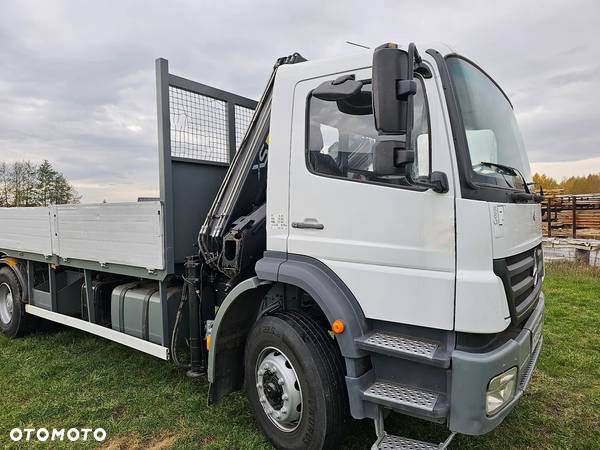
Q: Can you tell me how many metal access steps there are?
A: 3